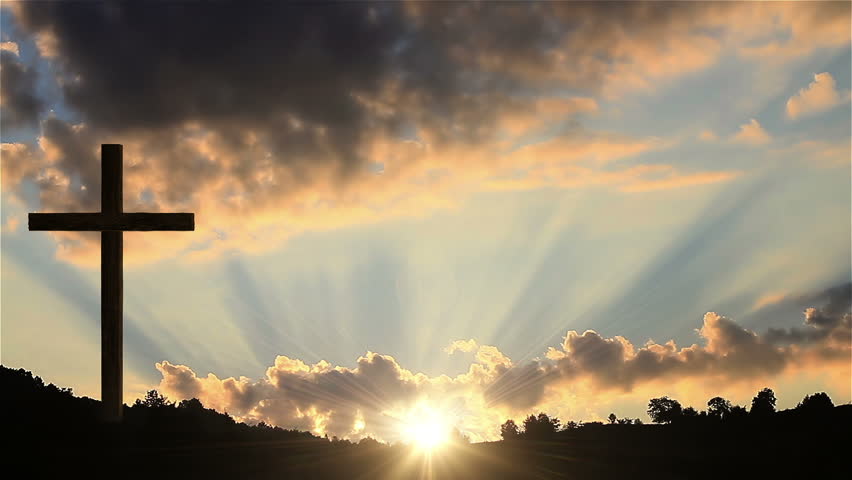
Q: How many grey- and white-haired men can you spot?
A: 0